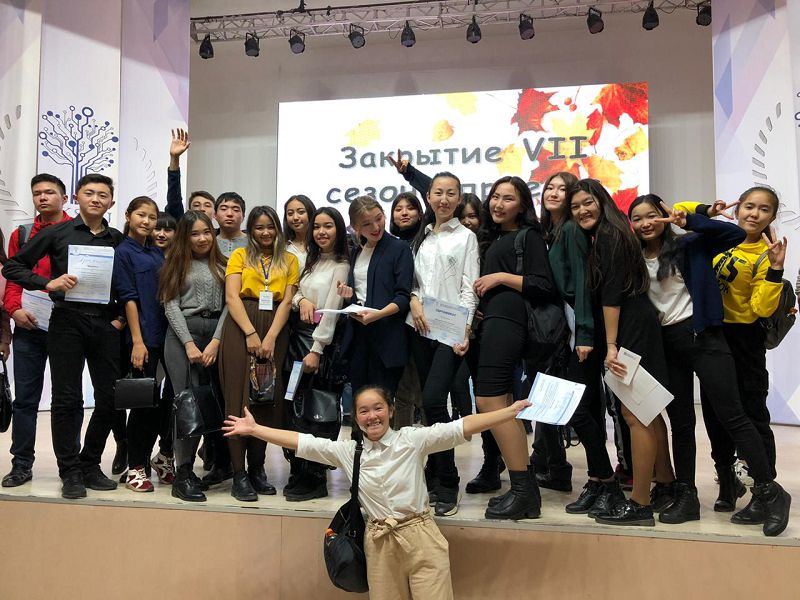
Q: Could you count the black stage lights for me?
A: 10